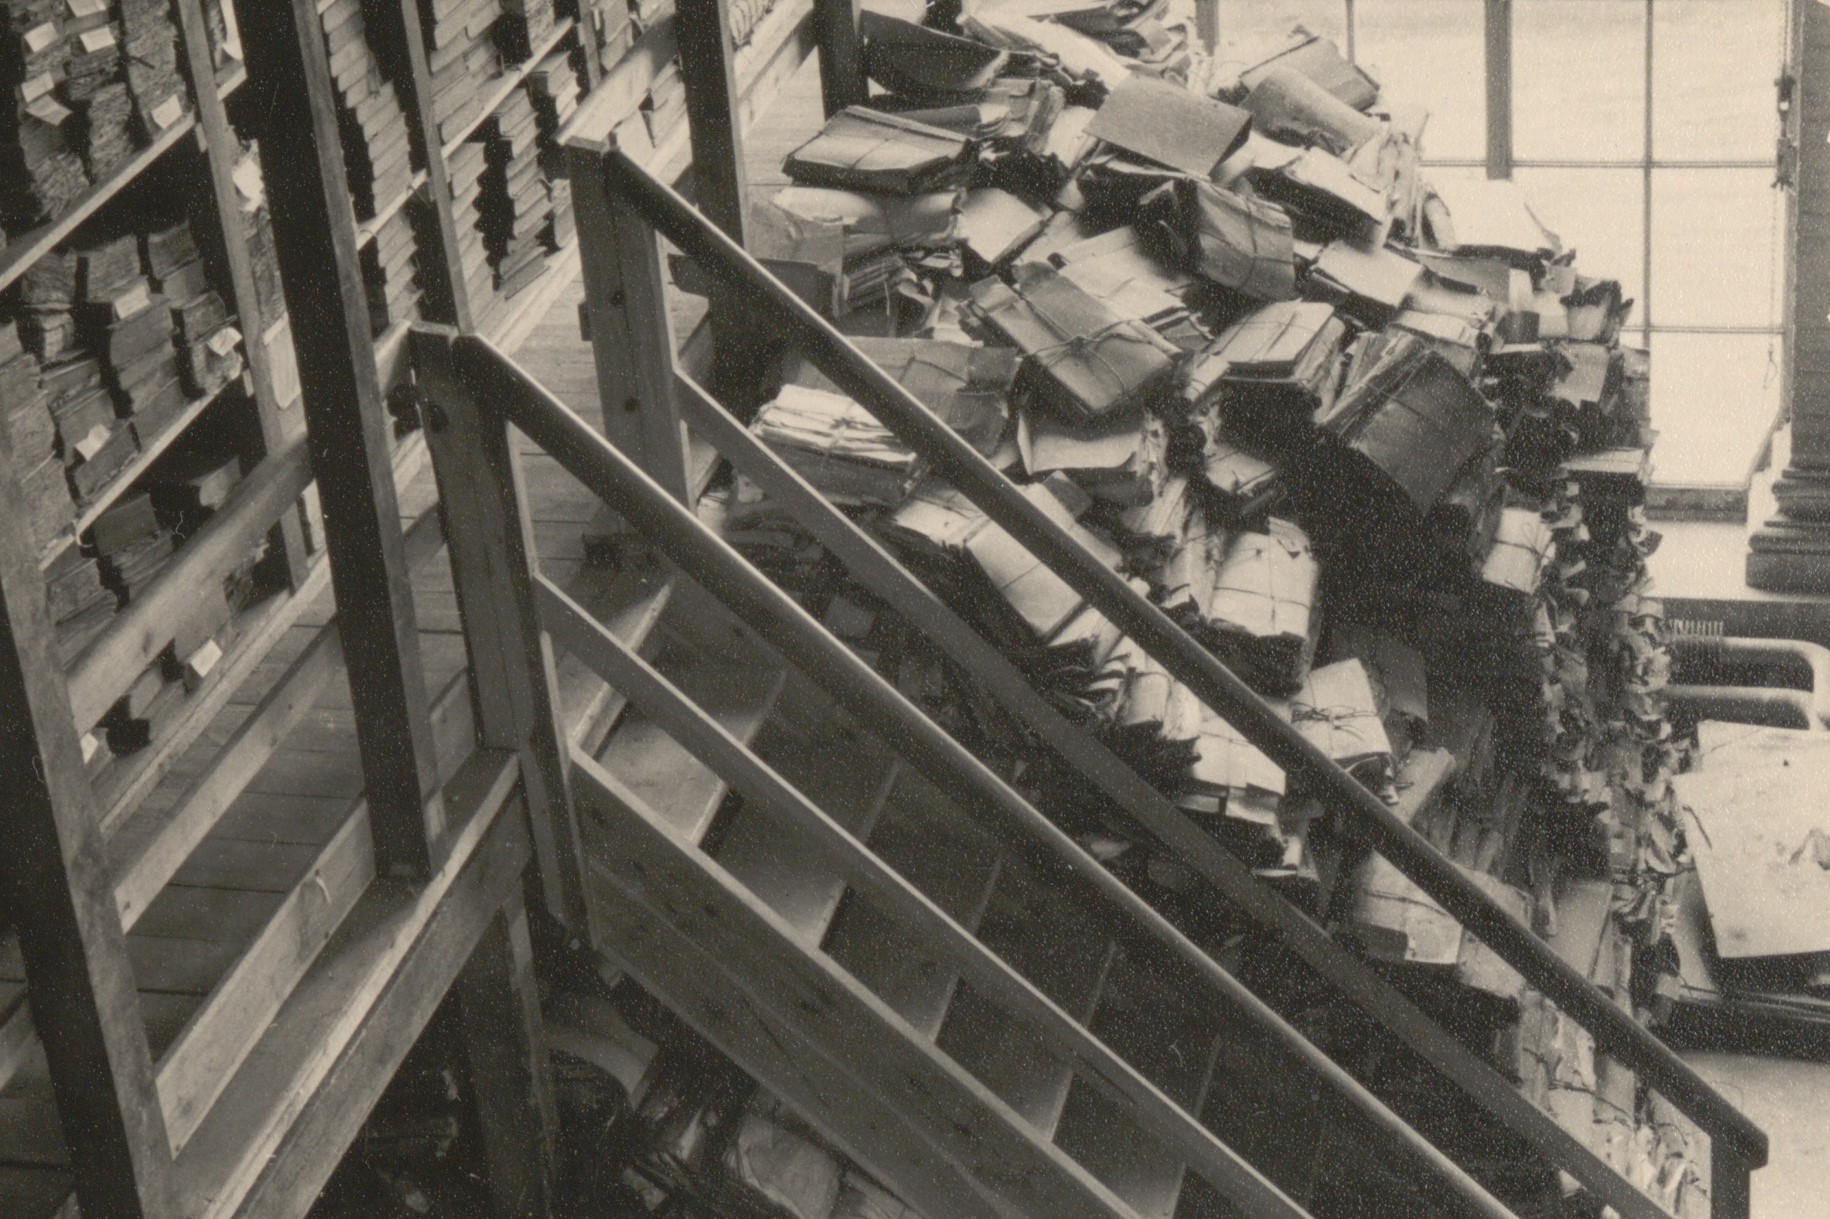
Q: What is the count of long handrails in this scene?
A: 2